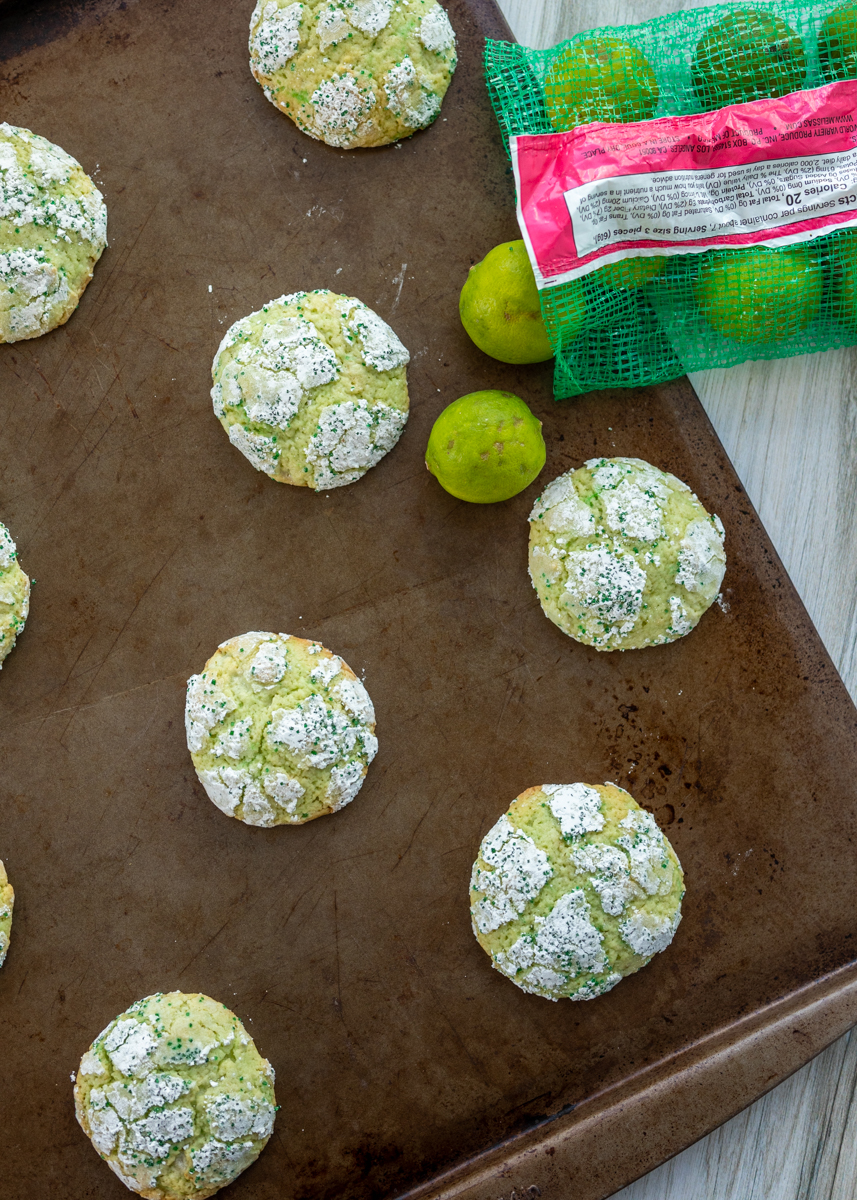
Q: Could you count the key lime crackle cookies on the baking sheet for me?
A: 9